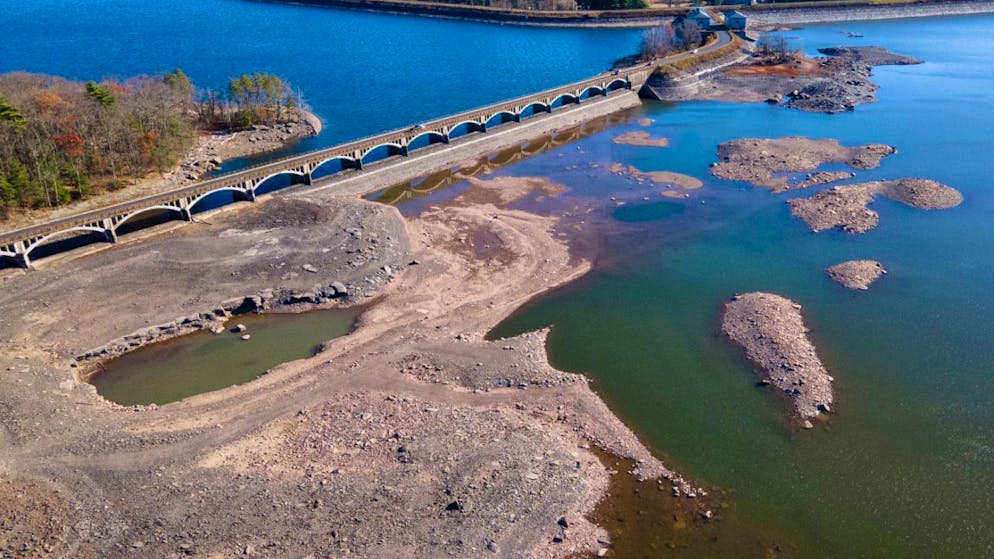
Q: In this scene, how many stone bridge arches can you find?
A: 14